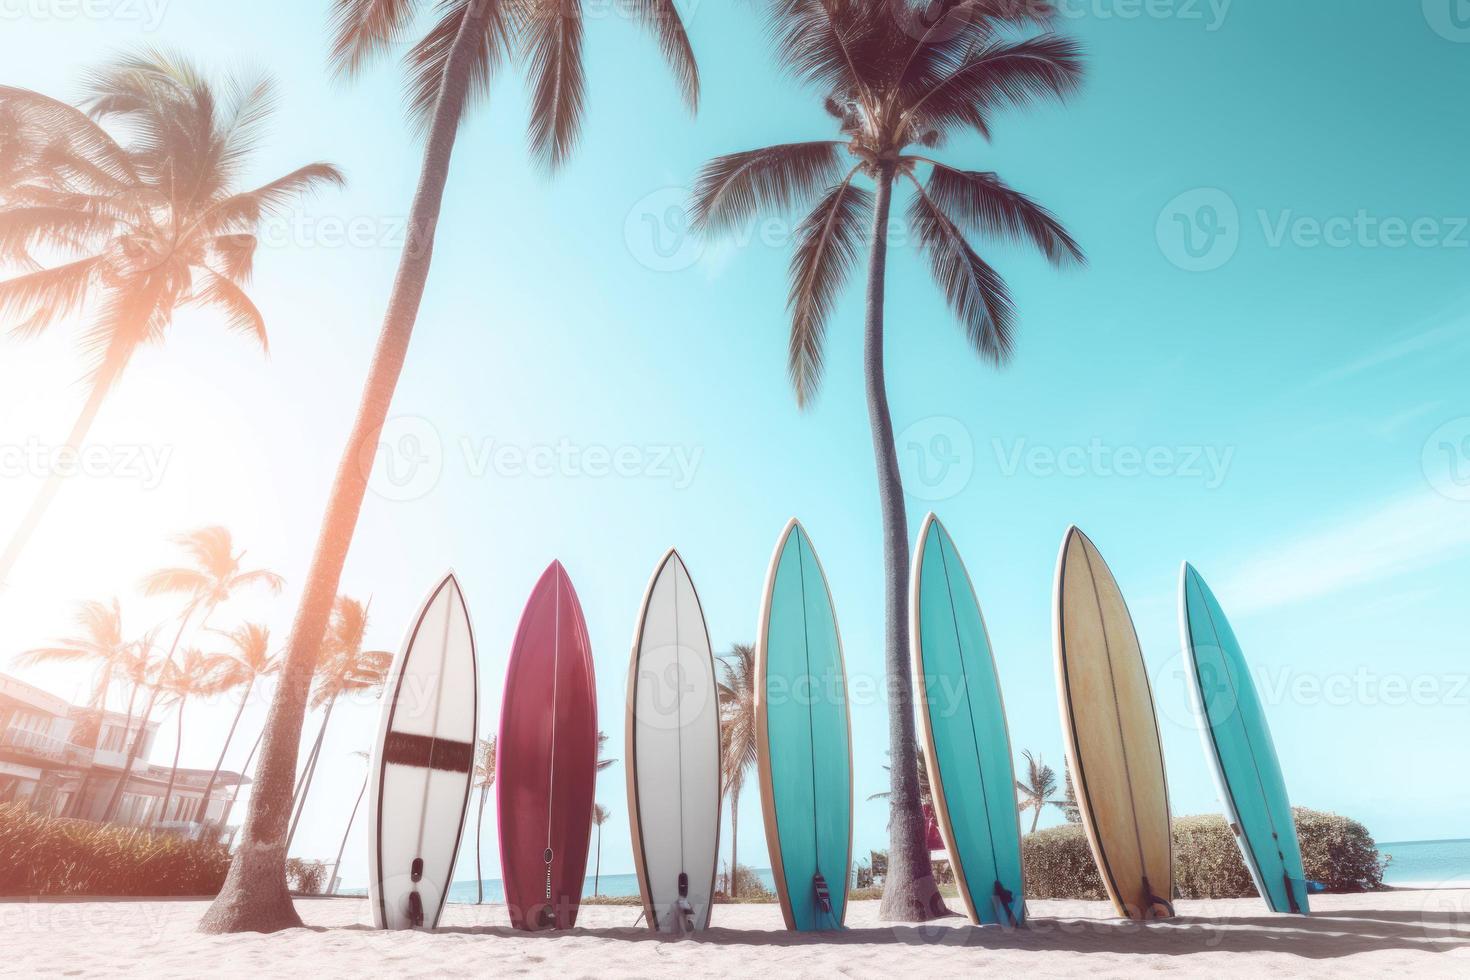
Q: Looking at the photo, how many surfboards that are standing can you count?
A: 7